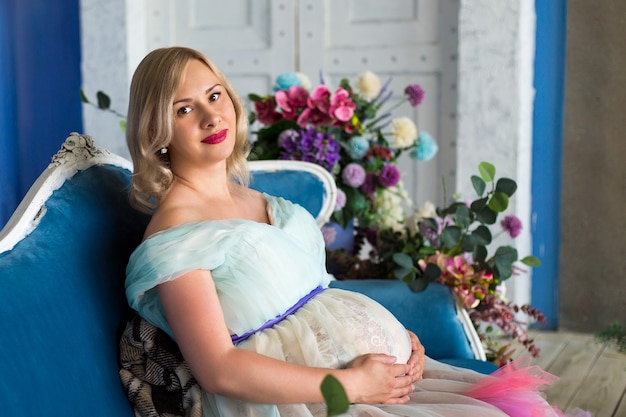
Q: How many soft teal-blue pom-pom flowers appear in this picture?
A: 3